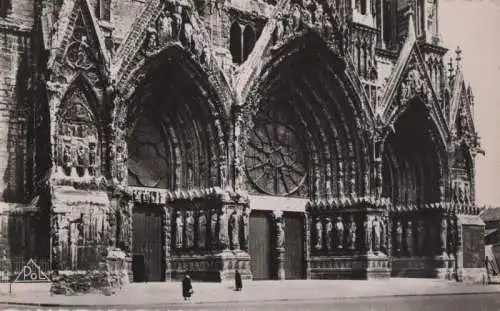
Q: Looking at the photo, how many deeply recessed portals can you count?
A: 3